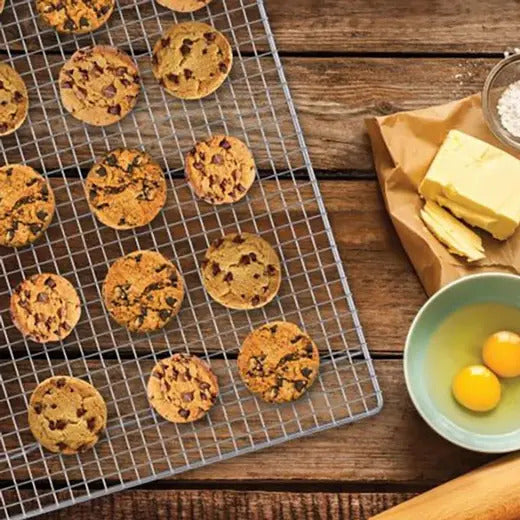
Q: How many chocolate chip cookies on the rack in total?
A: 14